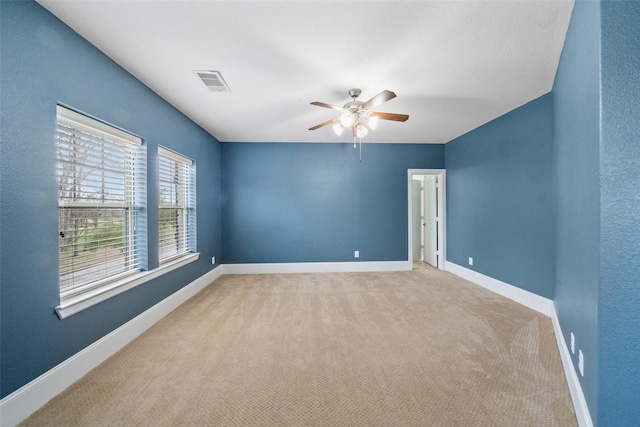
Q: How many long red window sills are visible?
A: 0